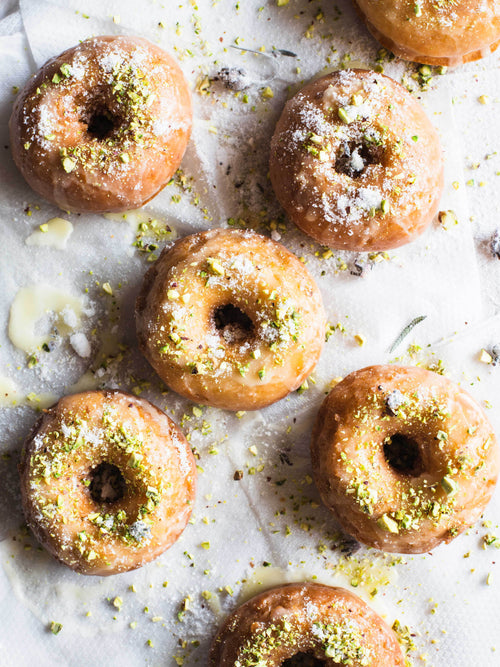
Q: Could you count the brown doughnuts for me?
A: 7